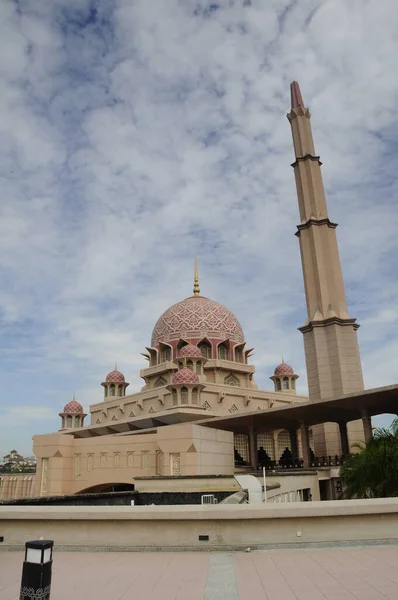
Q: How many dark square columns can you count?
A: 1